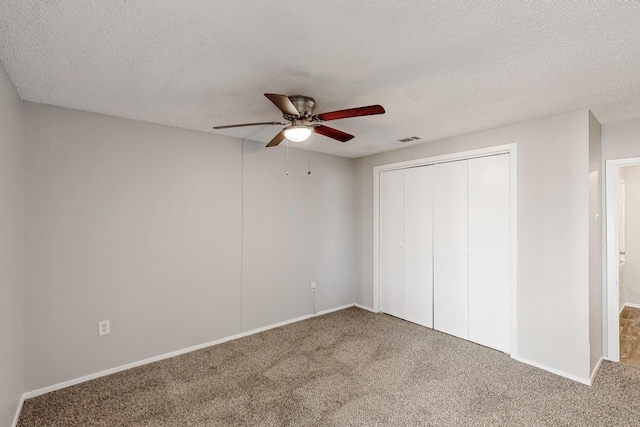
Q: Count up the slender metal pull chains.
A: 2